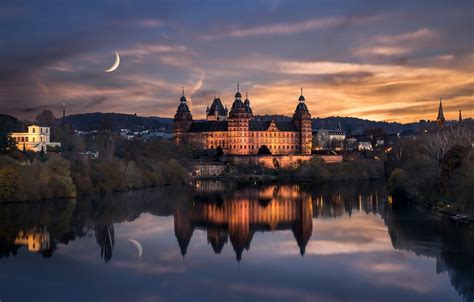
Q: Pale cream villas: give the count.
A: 1